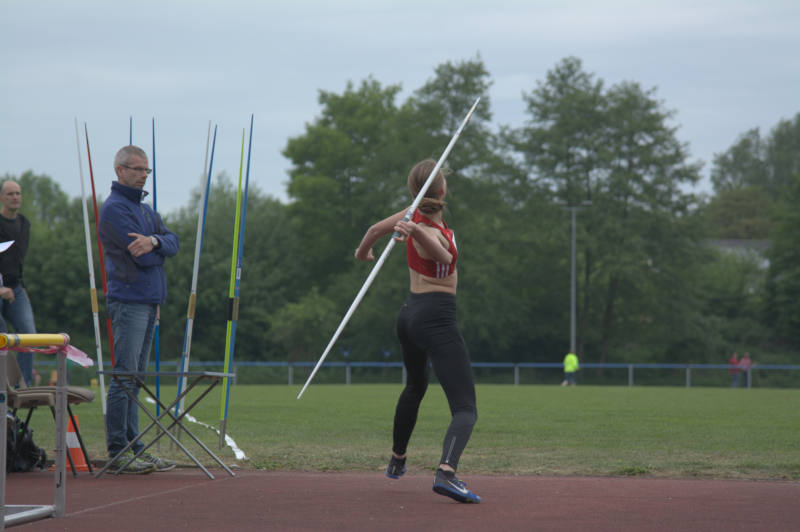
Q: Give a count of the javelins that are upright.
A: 8